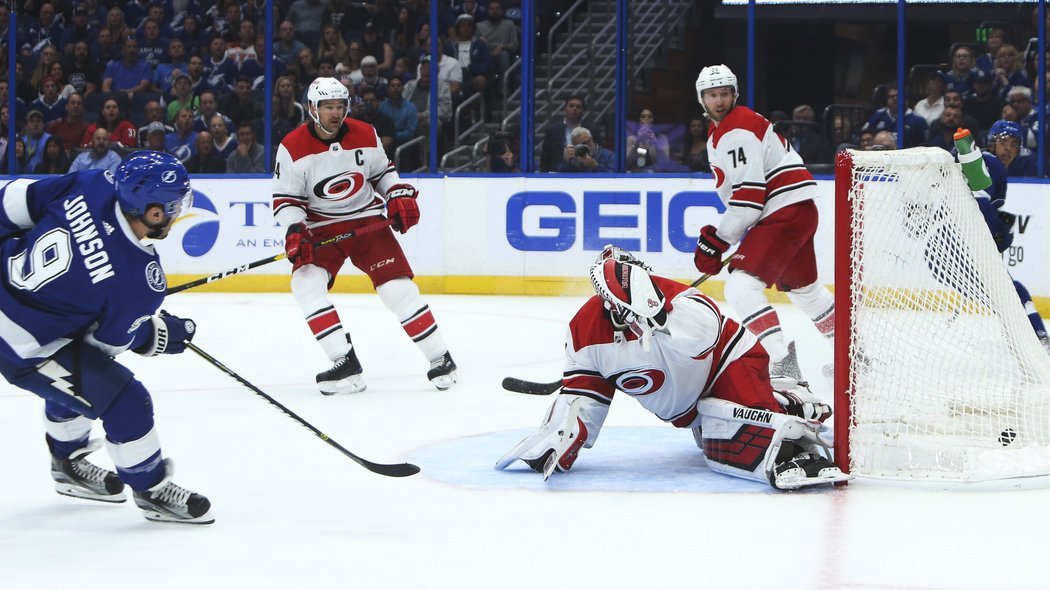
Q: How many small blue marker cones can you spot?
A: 0